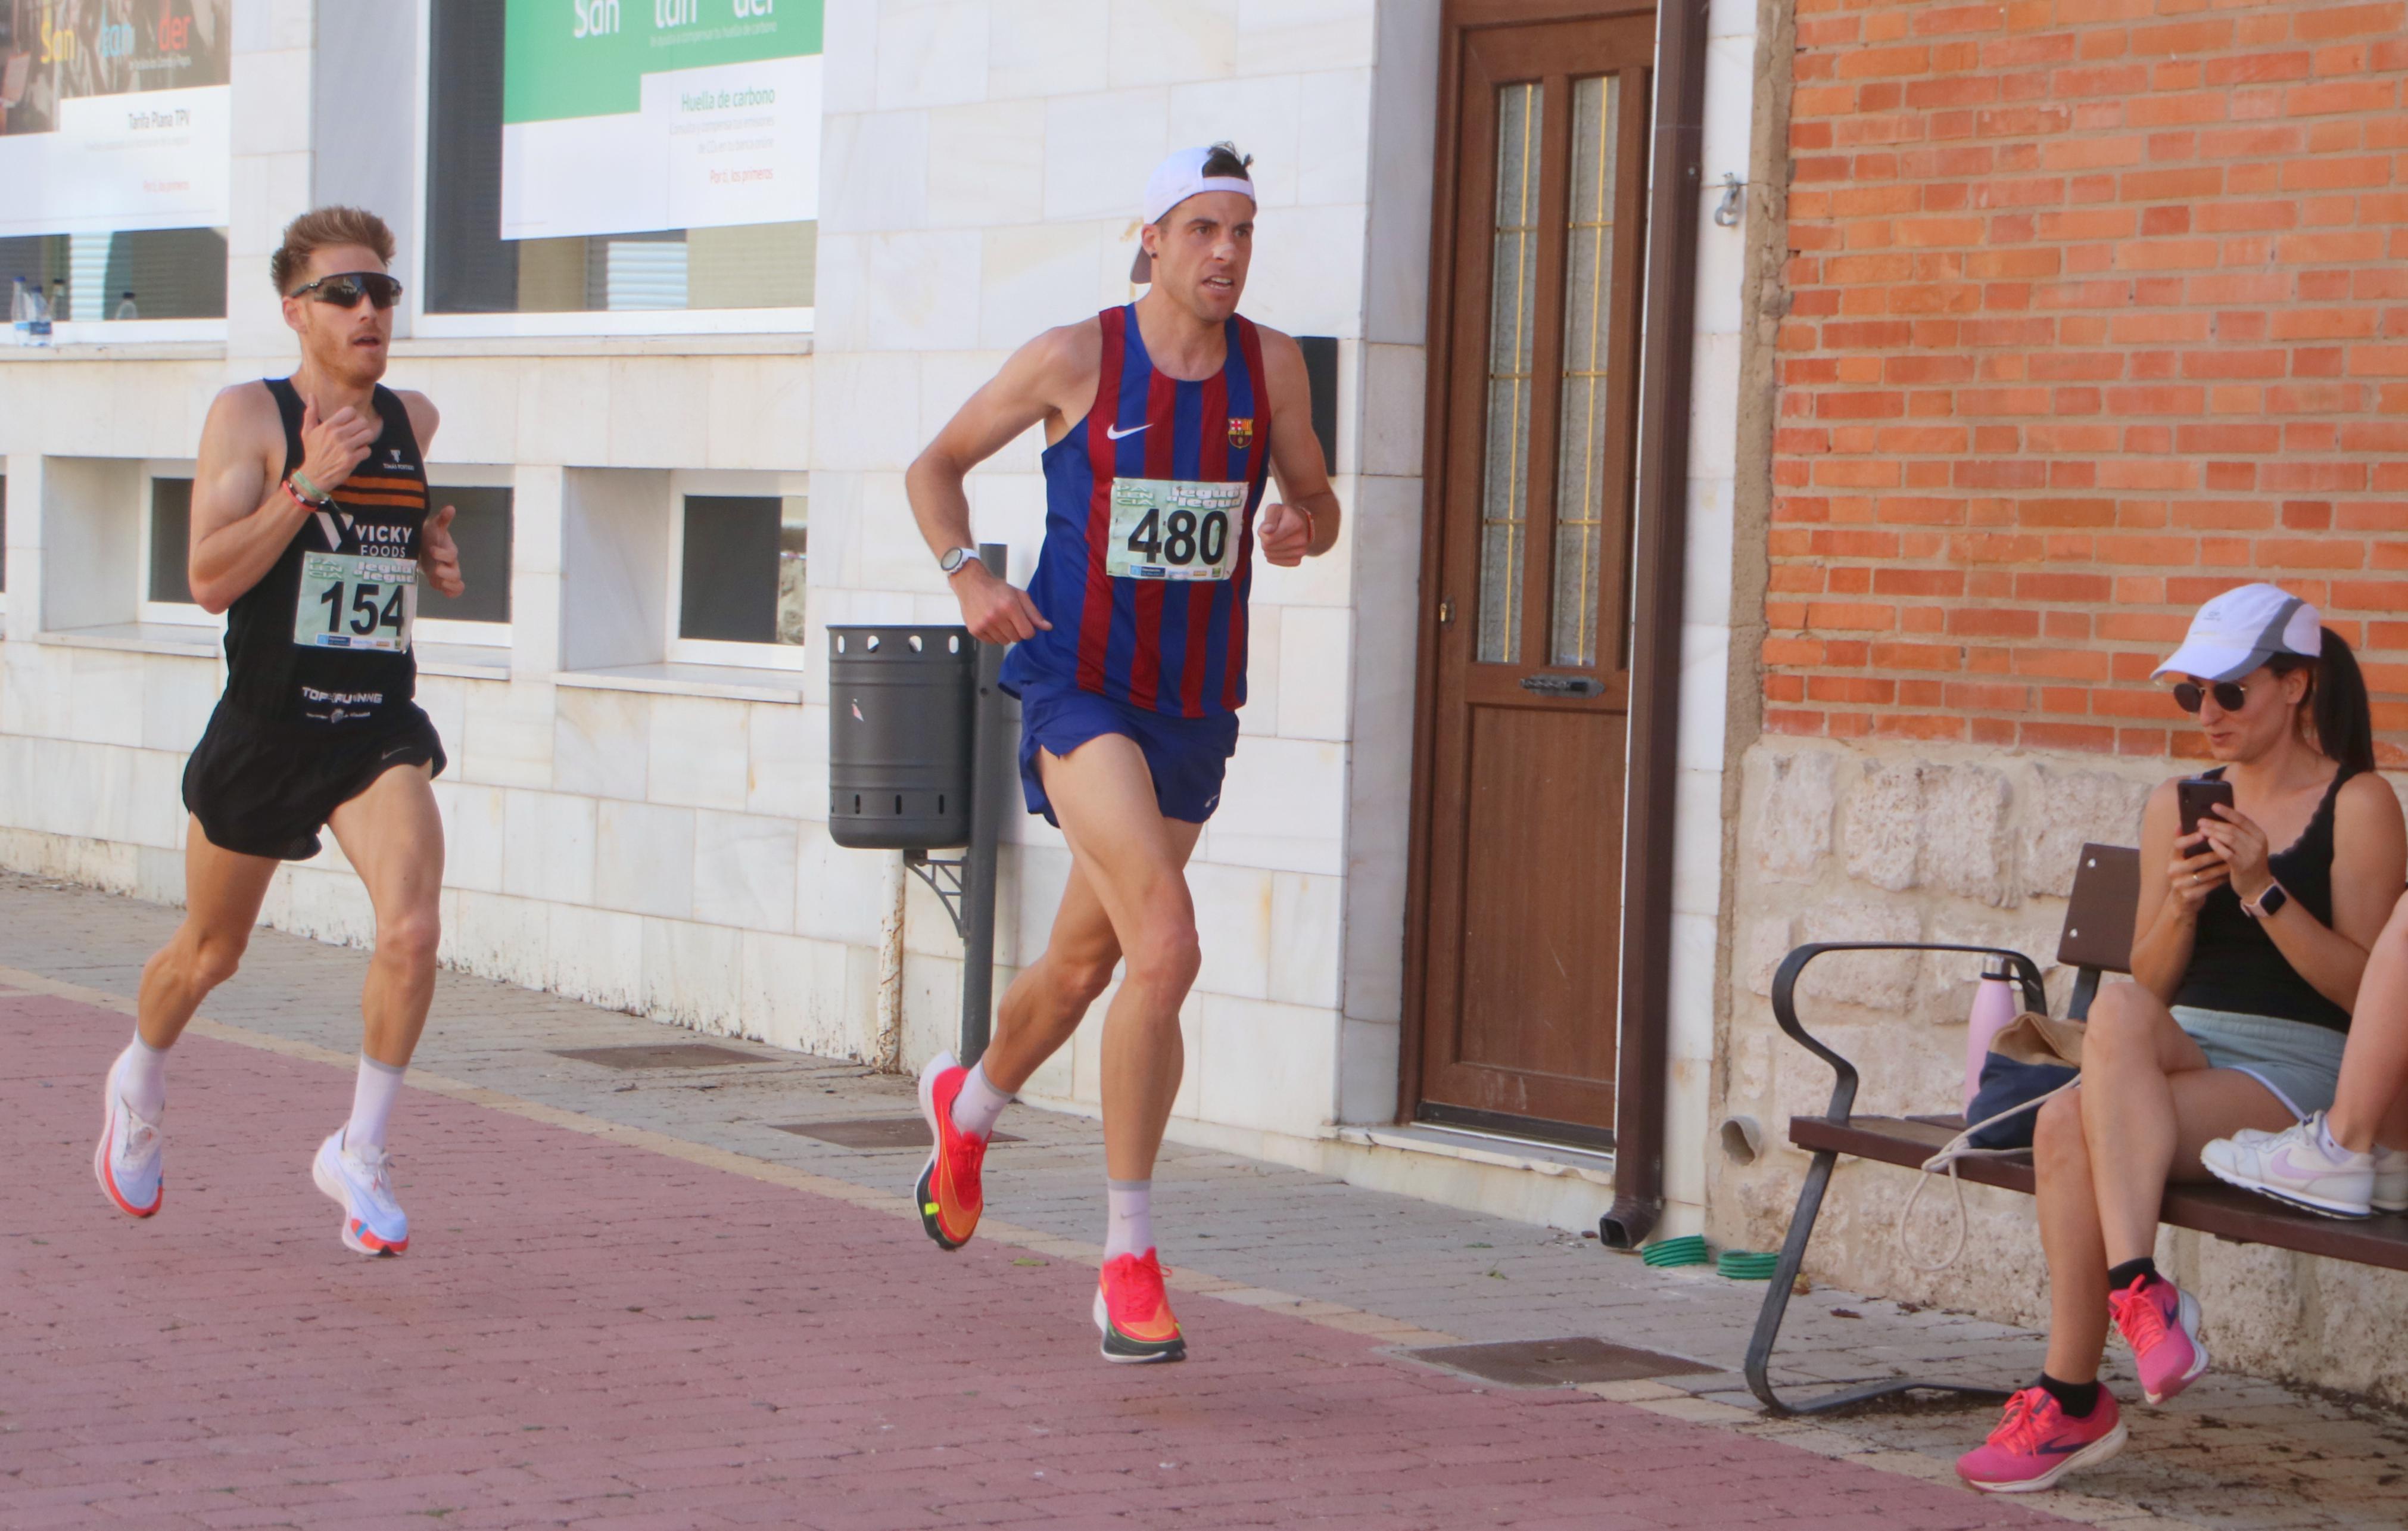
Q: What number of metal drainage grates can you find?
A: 3